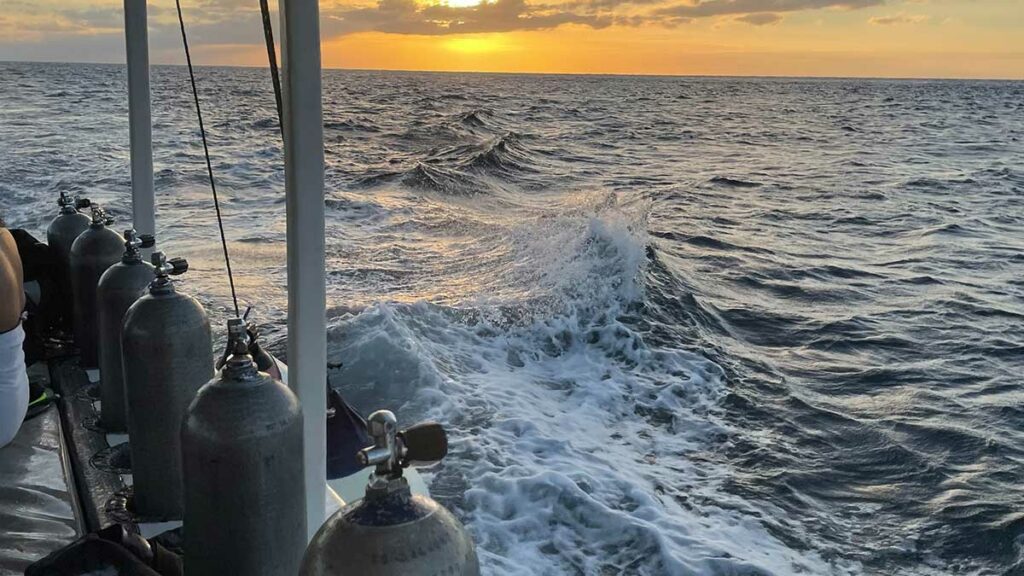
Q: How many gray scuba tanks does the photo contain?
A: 6